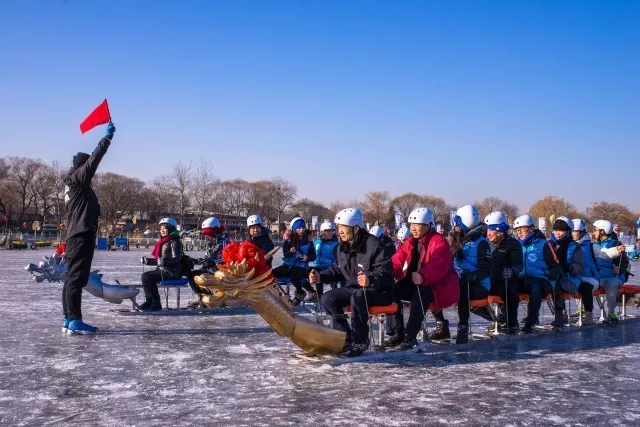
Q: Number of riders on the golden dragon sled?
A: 8